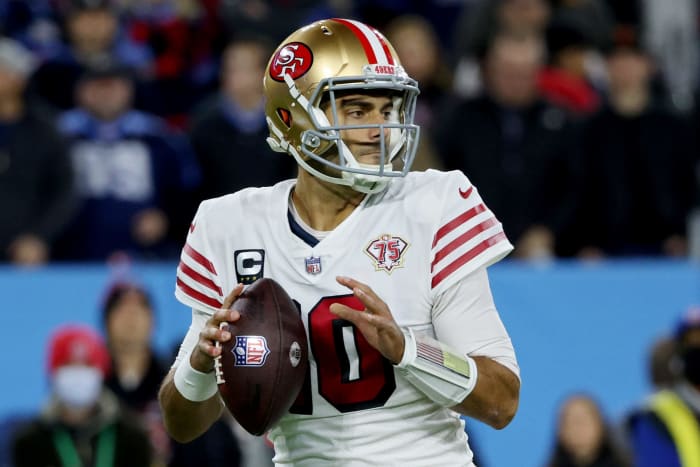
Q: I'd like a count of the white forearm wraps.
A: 2